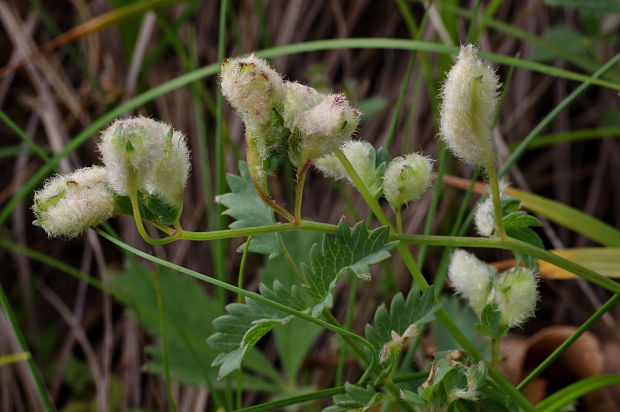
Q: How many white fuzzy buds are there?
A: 12